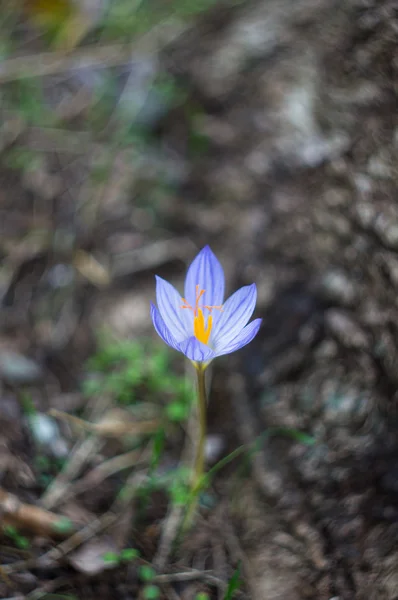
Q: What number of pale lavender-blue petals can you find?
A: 6